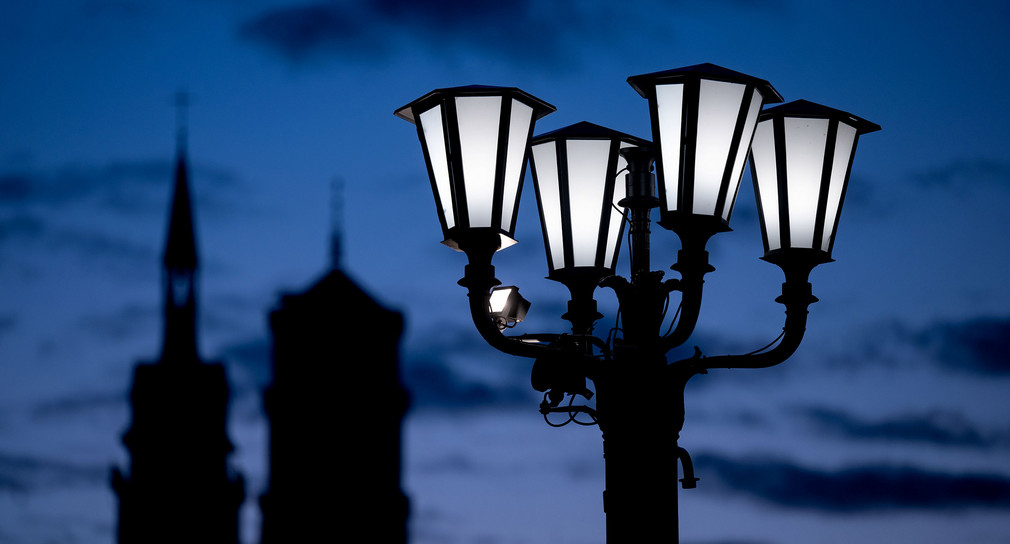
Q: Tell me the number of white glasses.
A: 12